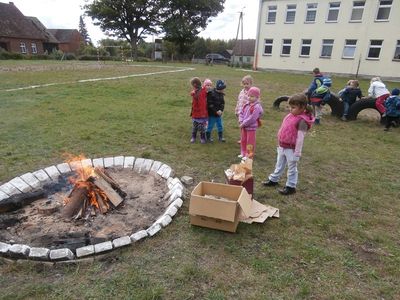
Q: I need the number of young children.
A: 11